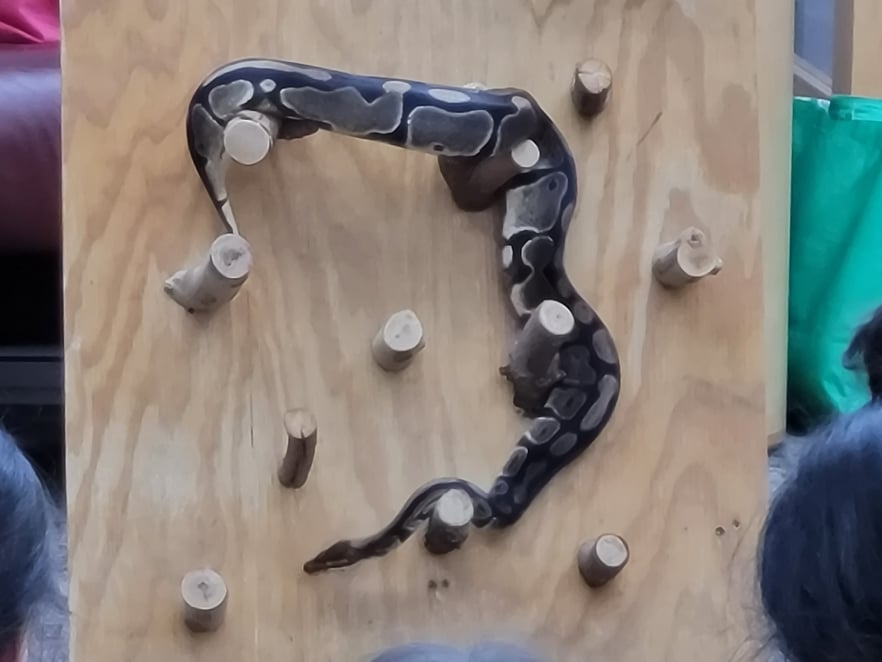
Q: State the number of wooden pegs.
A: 11